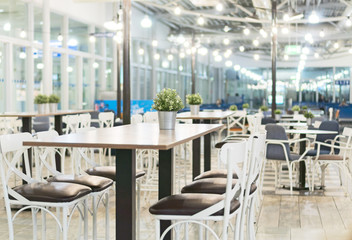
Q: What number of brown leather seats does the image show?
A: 6